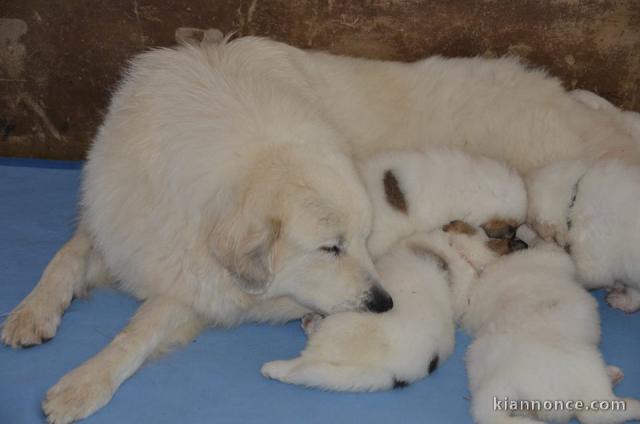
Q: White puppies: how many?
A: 4